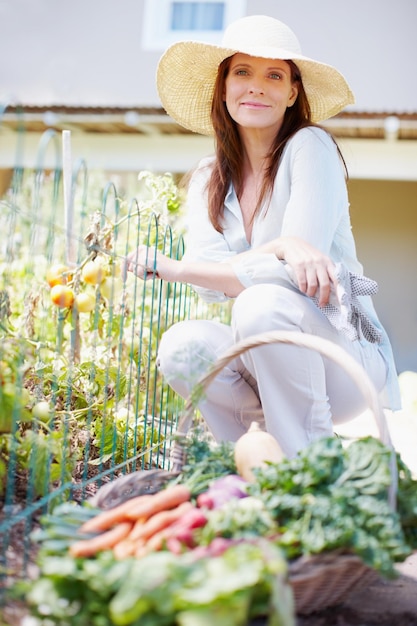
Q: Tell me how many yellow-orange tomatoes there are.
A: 4